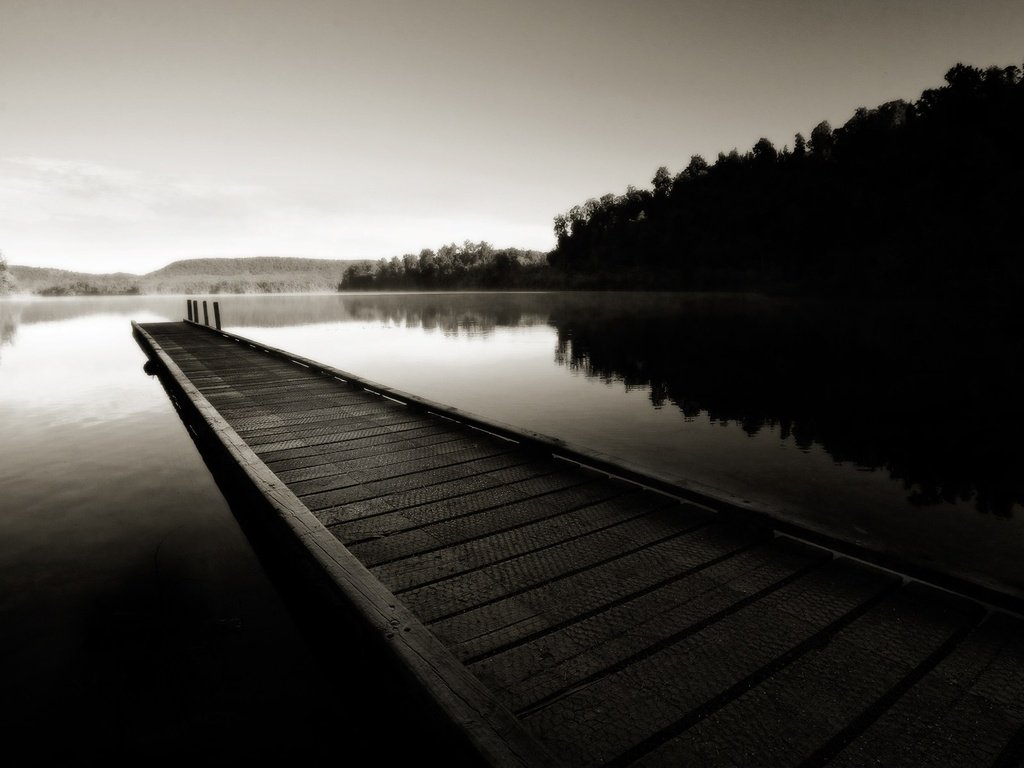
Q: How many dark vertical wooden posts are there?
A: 4